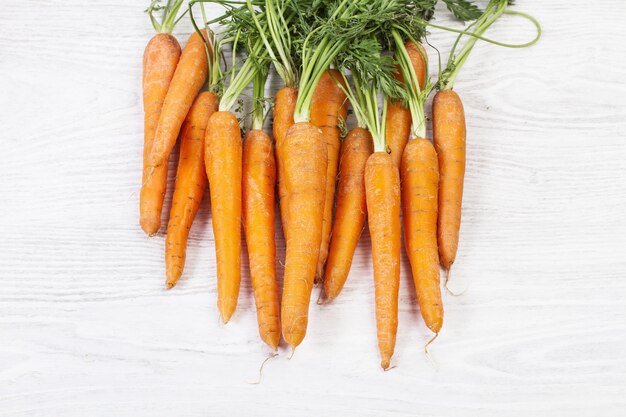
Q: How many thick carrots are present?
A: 13